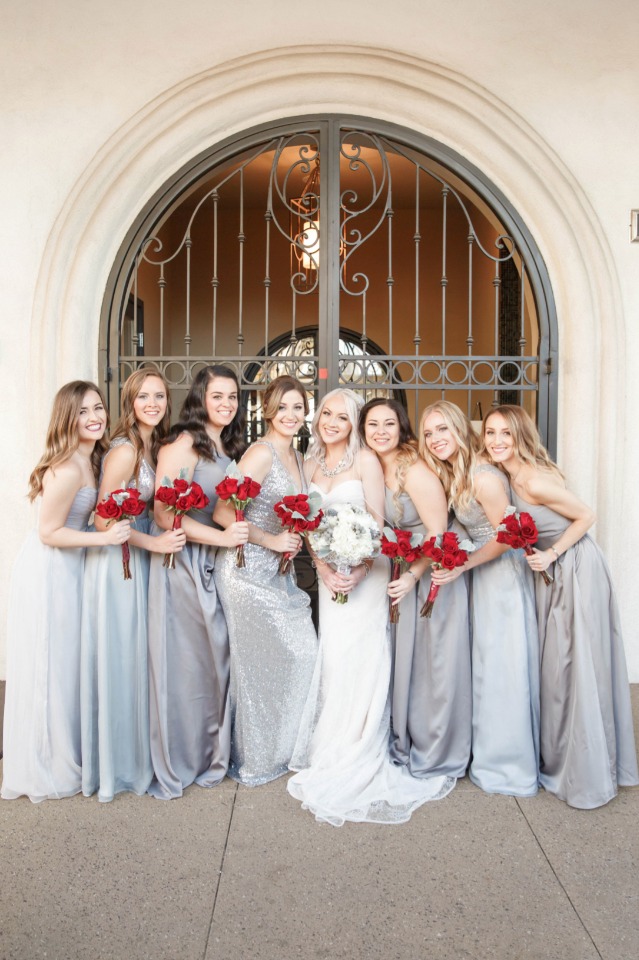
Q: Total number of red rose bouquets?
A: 7